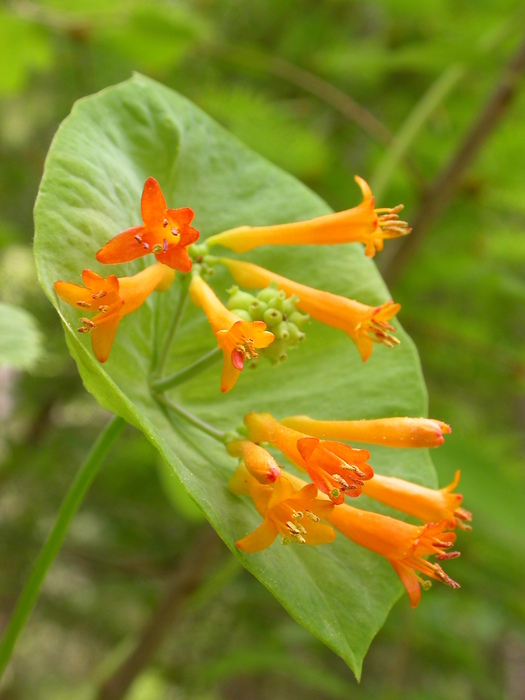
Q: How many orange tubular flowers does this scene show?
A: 11